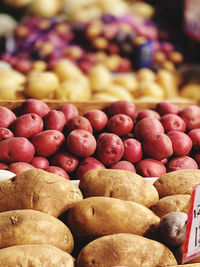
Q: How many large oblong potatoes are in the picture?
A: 8